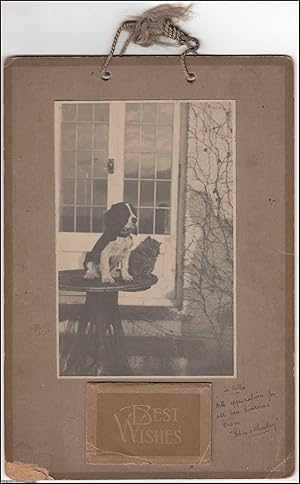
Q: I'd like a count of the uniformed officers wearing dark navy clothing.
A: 0